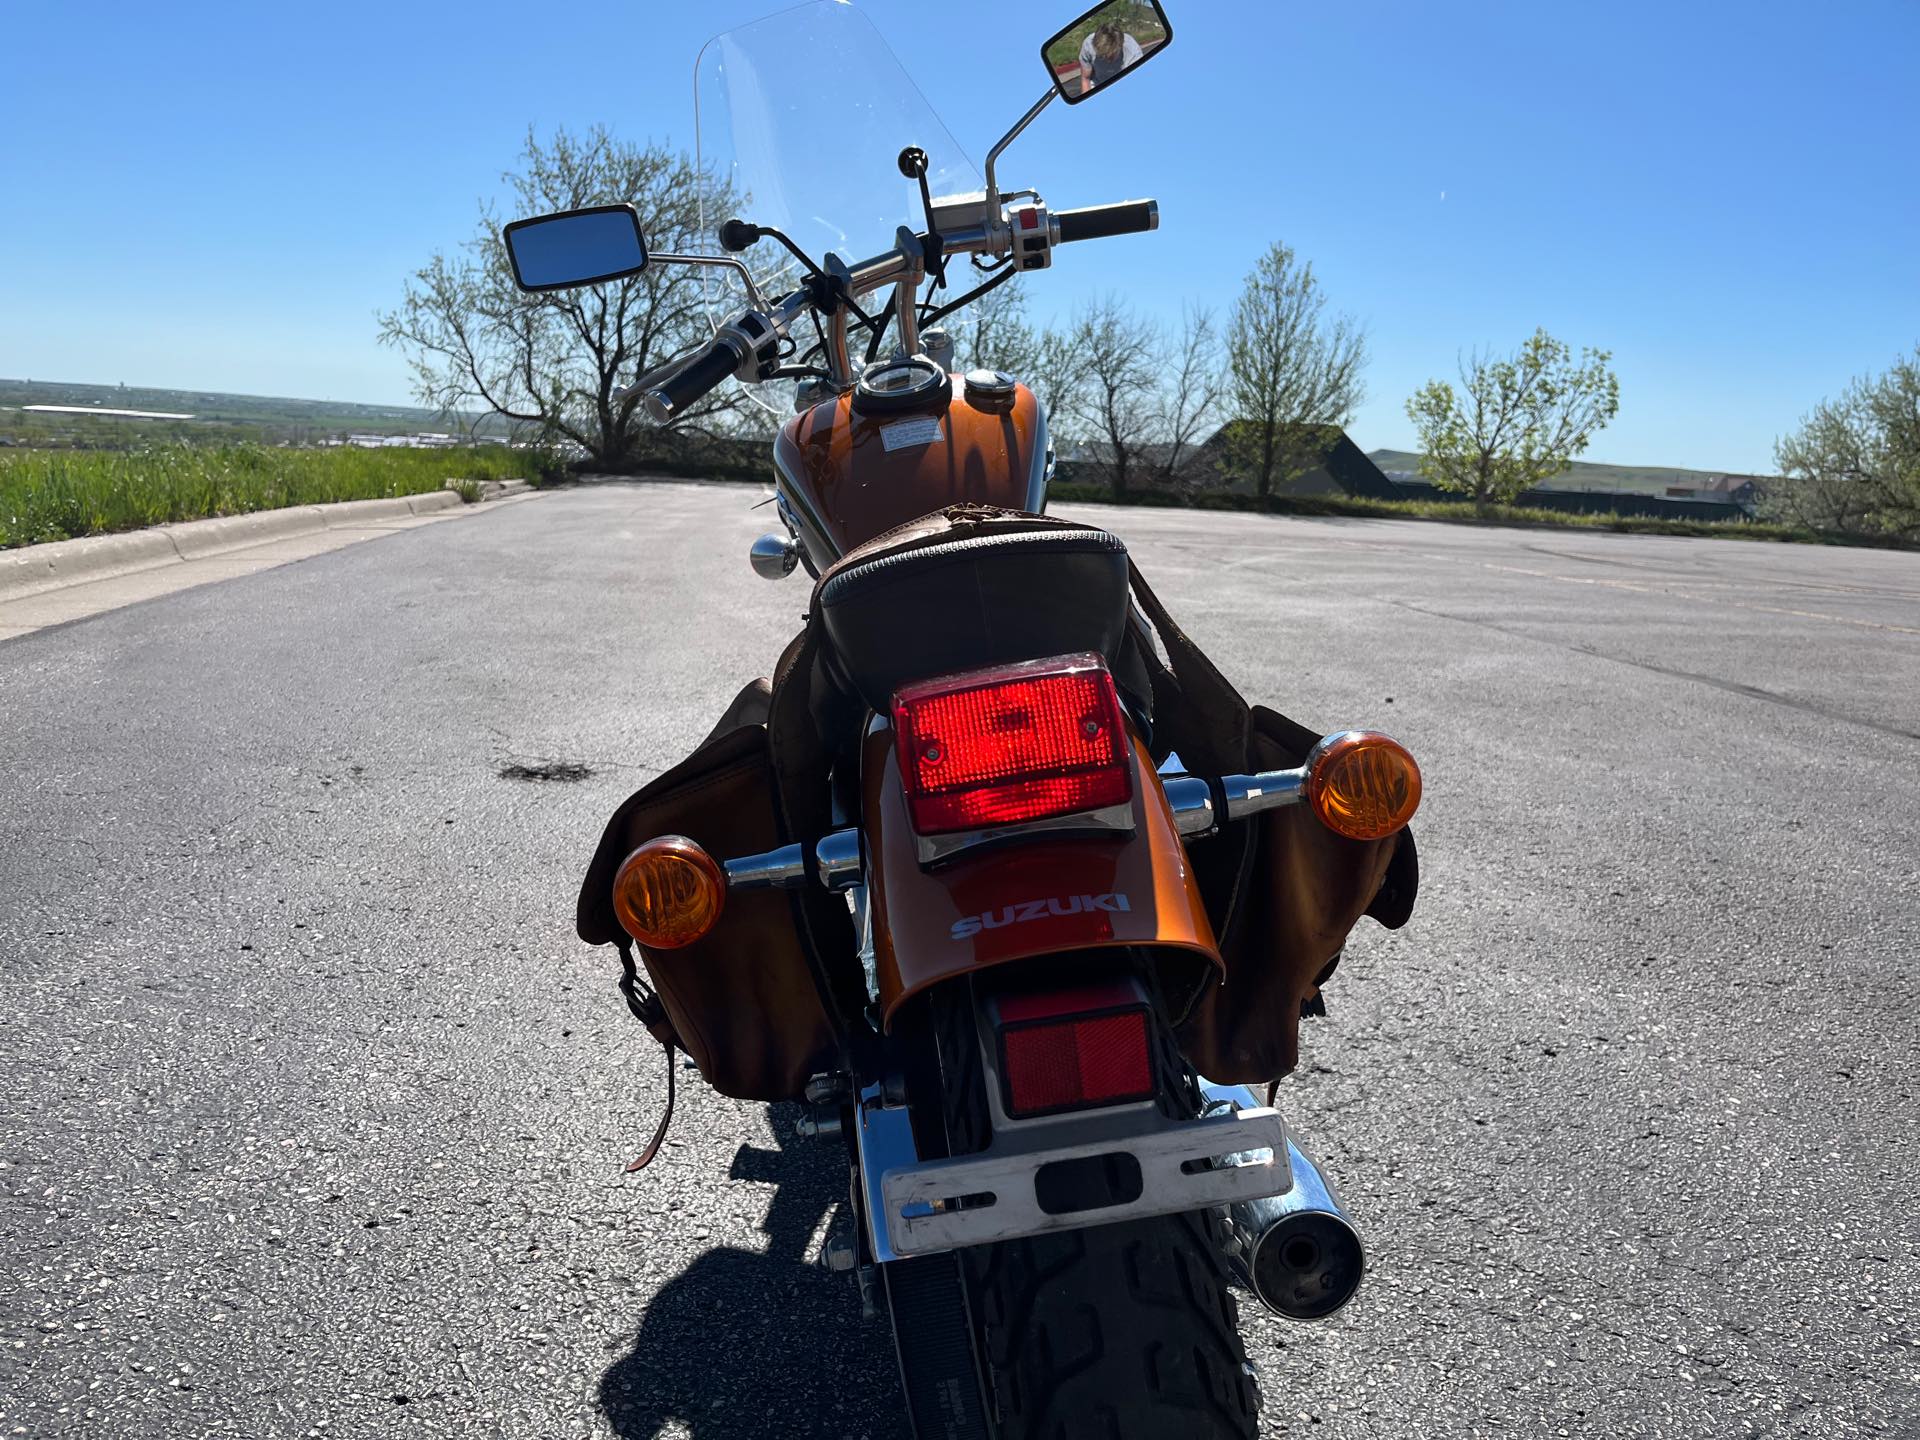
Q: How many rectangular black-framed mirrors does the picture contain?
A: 2